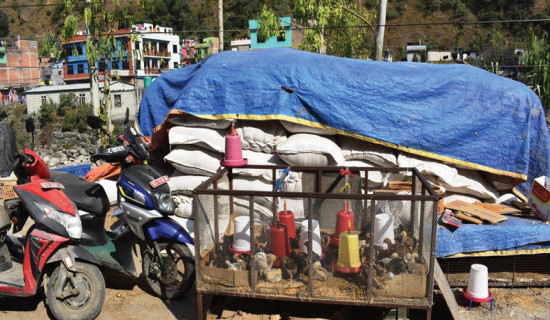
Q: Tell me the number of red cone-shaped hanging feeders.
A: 3